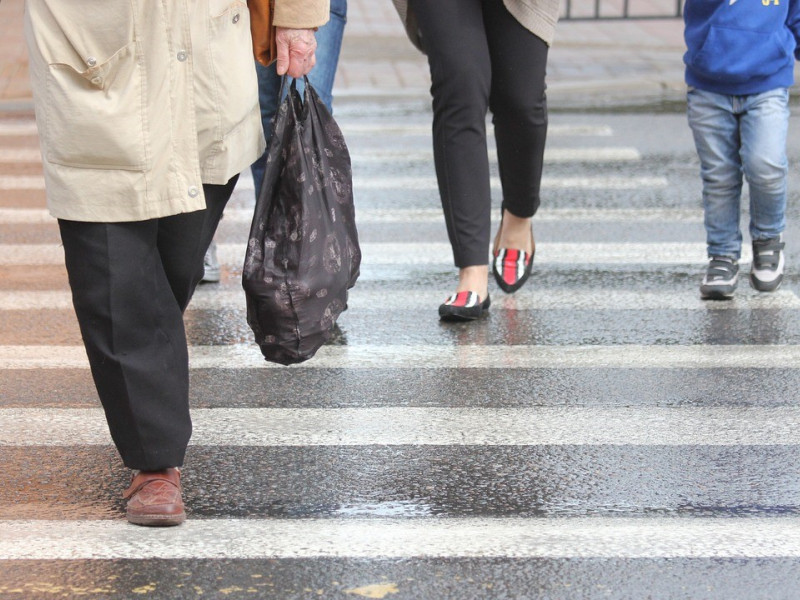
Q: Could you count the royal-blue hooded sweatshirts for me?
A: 1